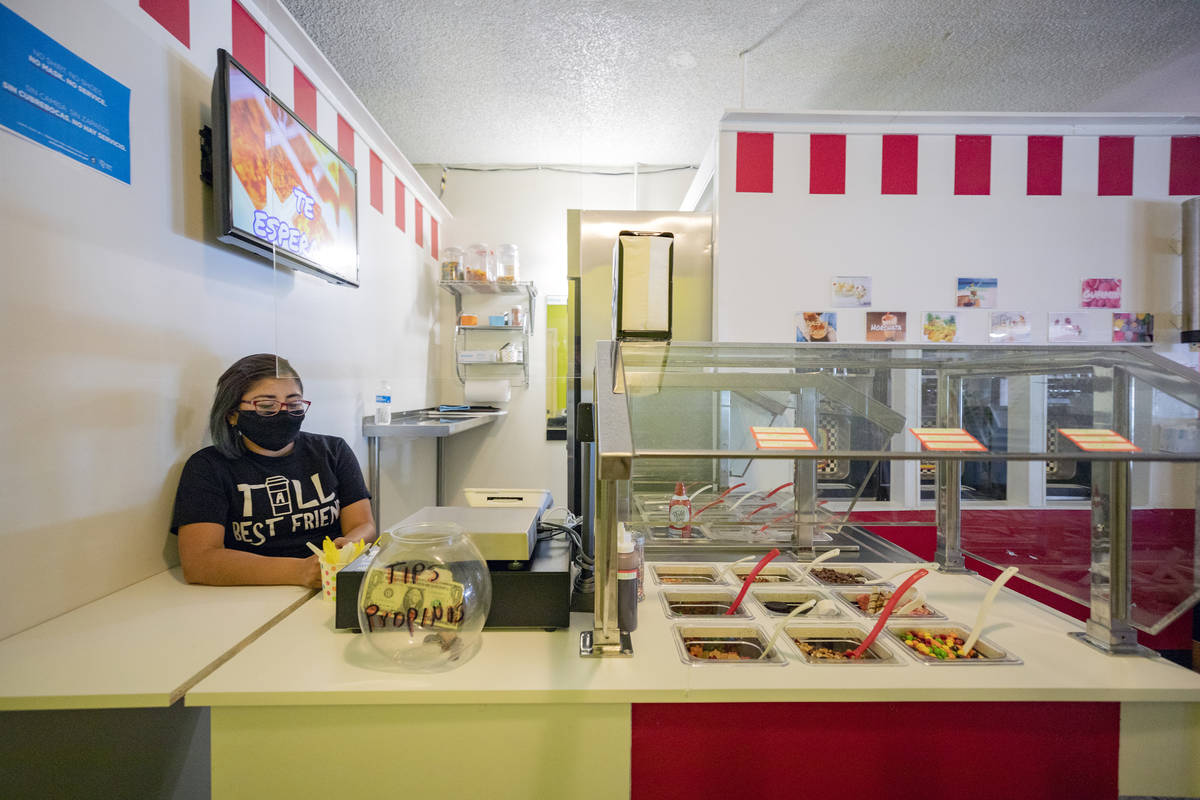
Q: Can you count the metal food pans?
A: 9